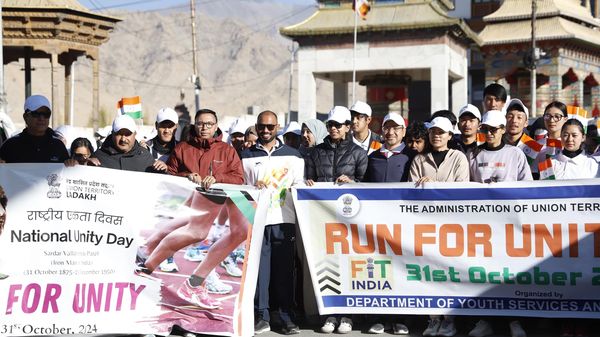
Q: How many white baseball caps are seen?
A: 12